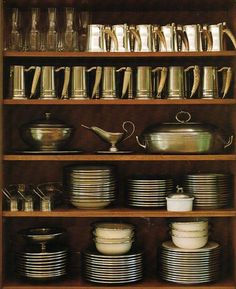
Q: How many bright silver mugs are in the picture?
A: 6